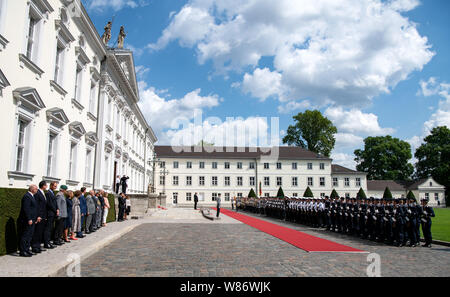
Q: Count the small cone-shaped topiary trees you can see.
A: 7